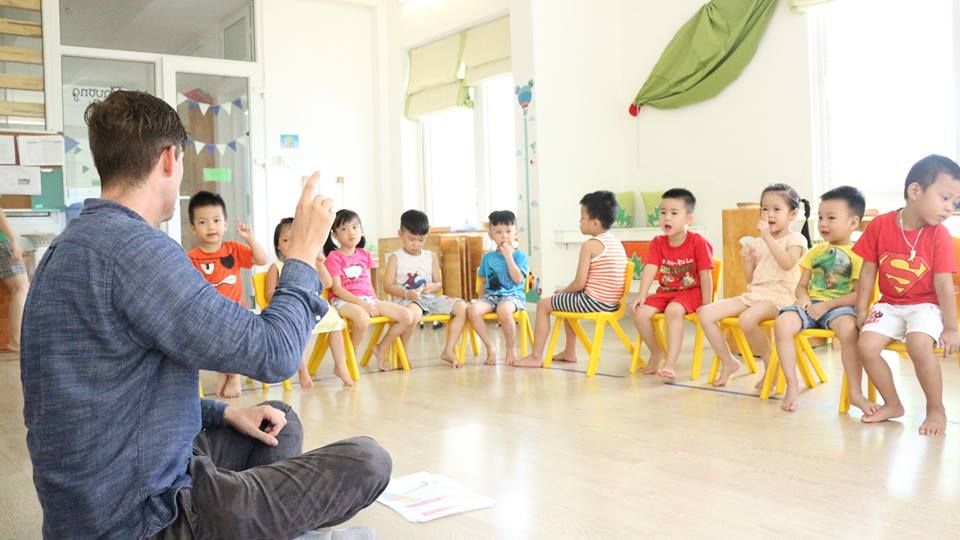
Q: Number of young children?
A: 10